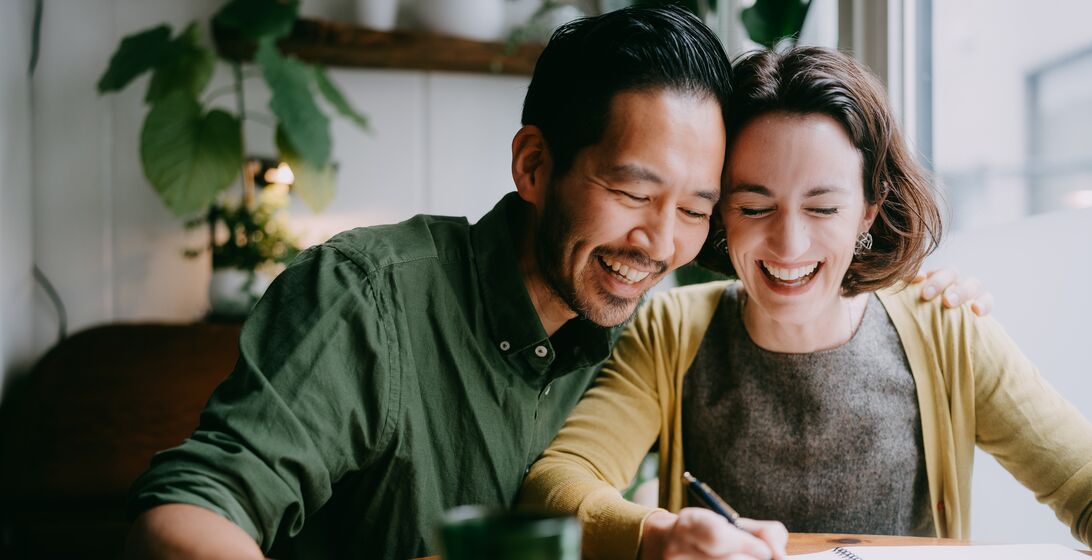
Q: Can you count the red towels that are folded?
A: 0